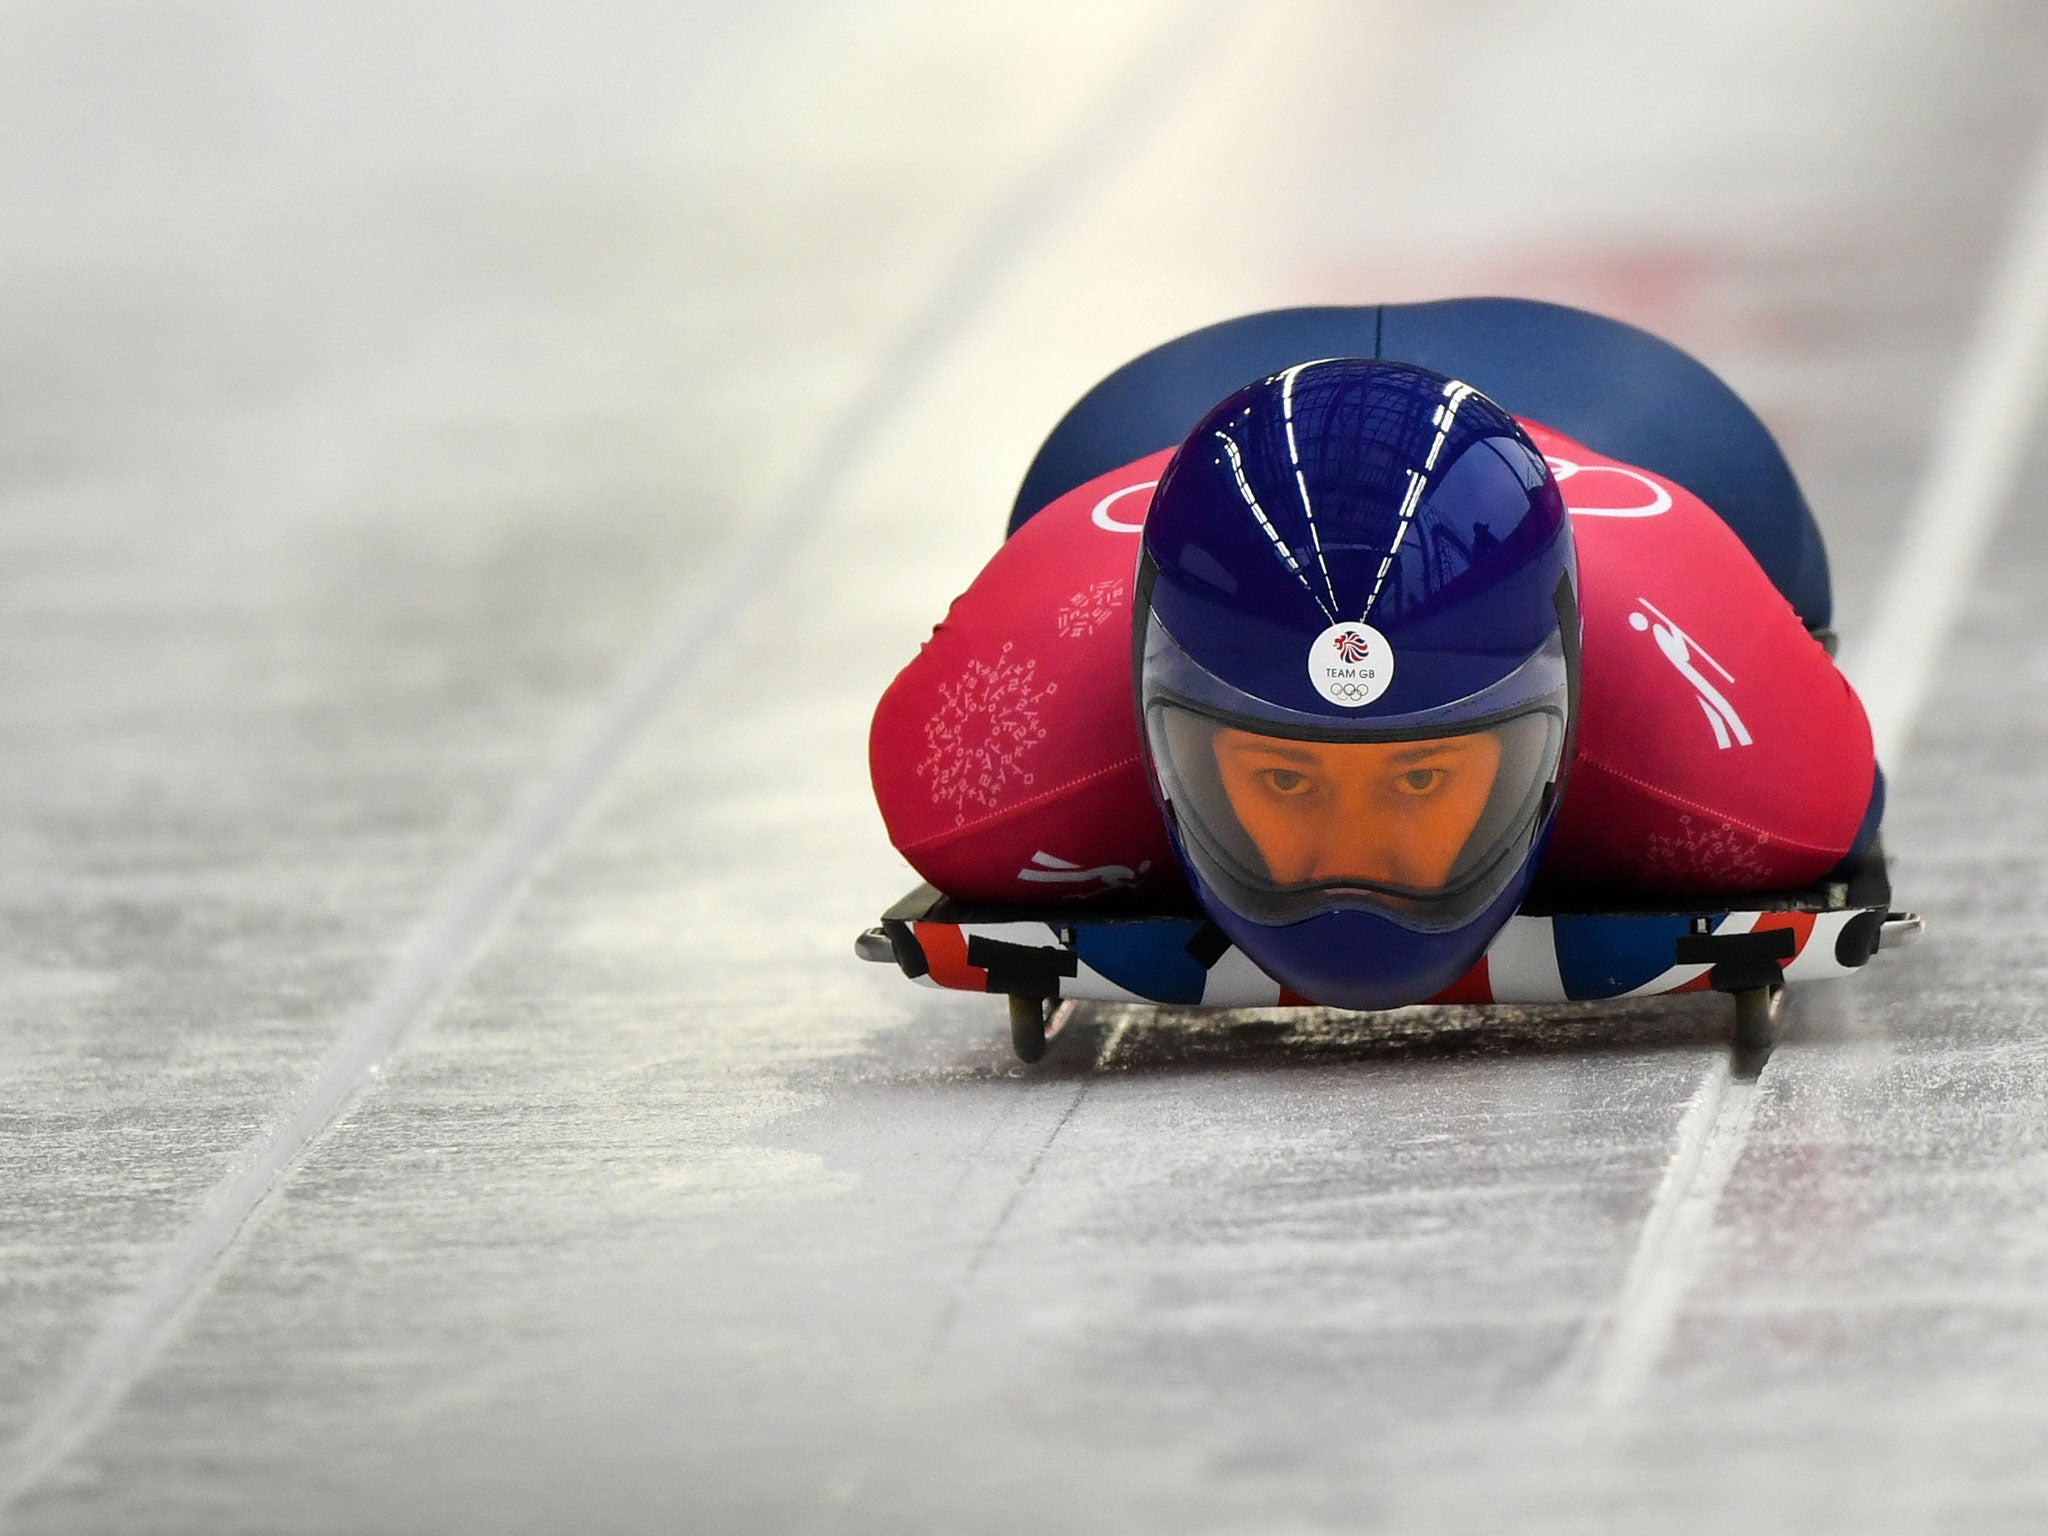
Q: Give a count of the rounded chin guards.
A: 1